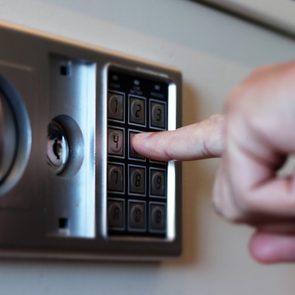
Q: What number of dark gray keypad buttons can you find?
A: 12